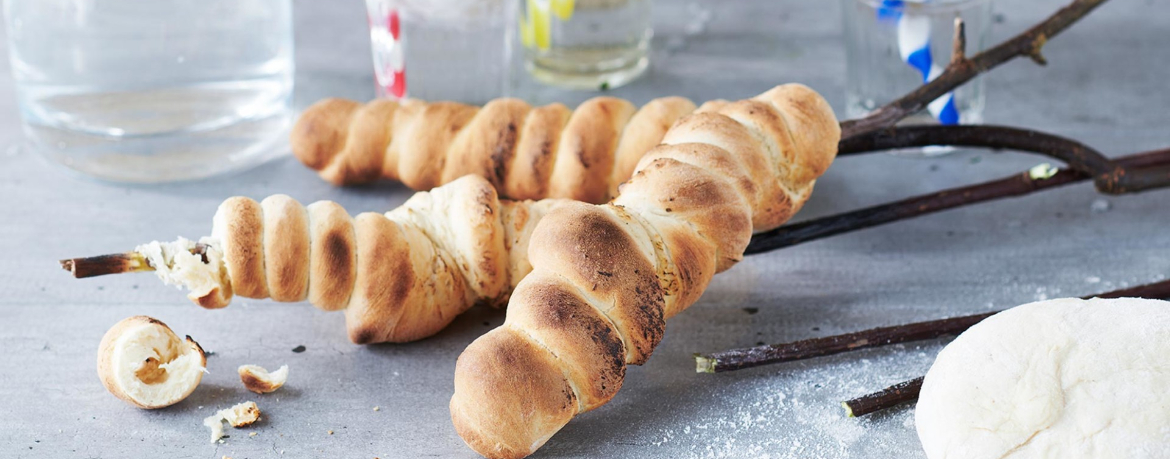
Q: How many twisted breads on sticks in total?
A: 3